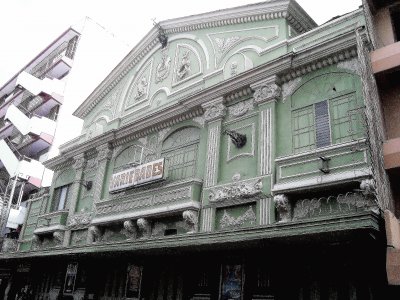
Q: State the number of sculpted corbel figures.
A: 8